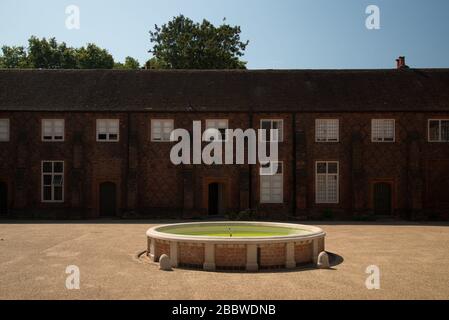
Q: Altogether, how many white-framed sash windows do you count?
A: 12